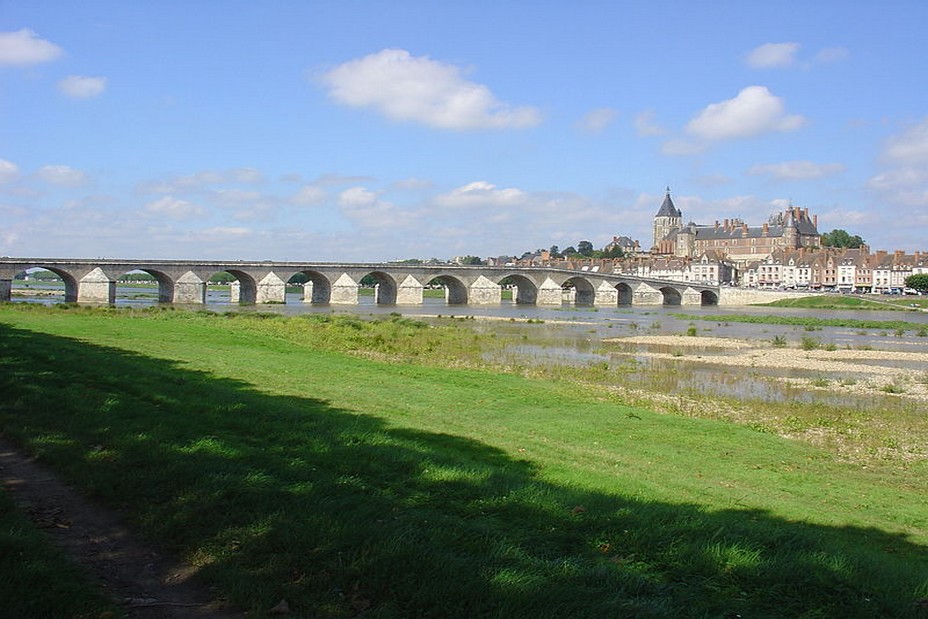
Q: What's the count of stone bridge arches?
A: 11